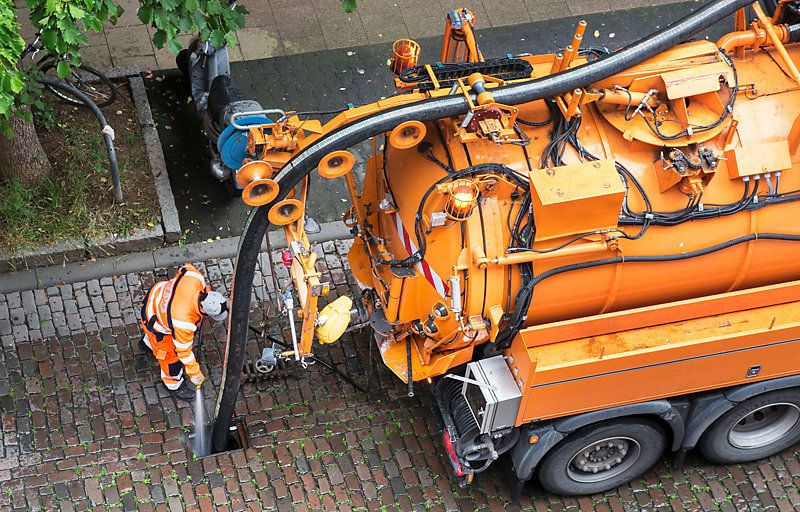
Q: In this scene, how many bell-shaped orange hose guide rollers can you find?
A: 5